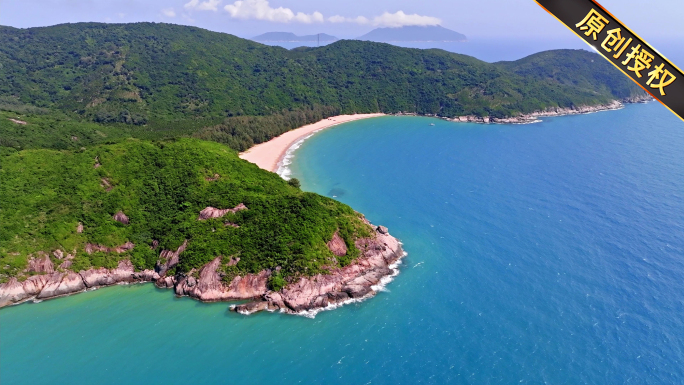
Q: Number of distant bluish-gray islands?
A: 2